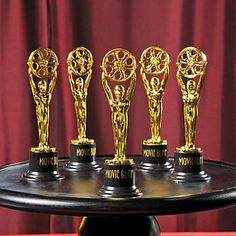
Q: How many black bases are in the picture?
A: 5